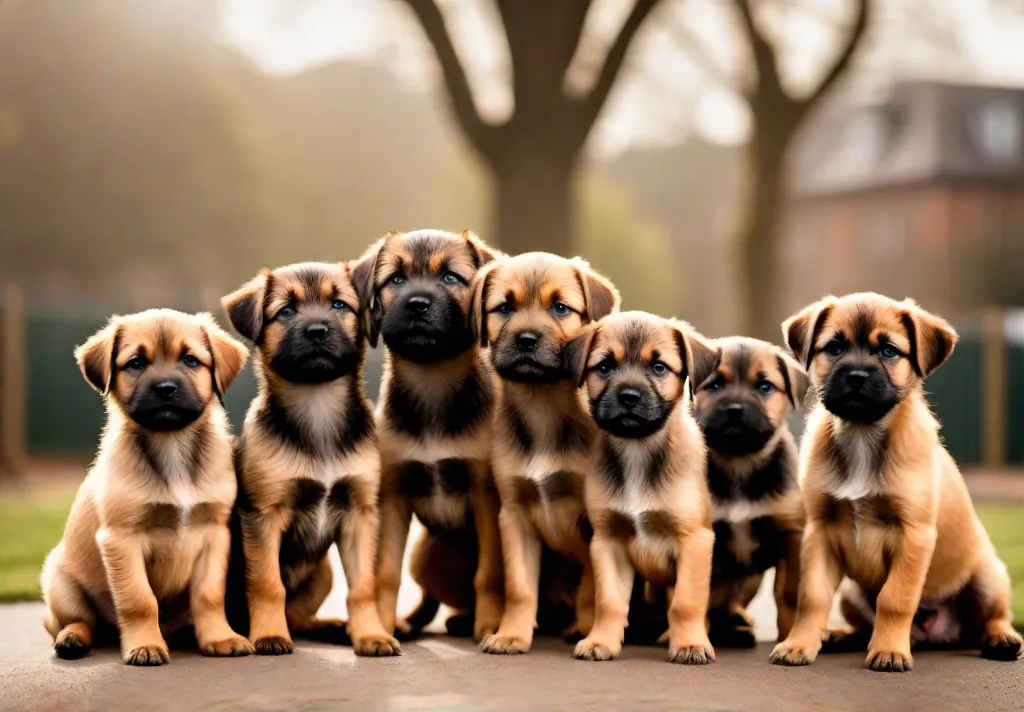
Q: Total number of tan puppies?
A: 7